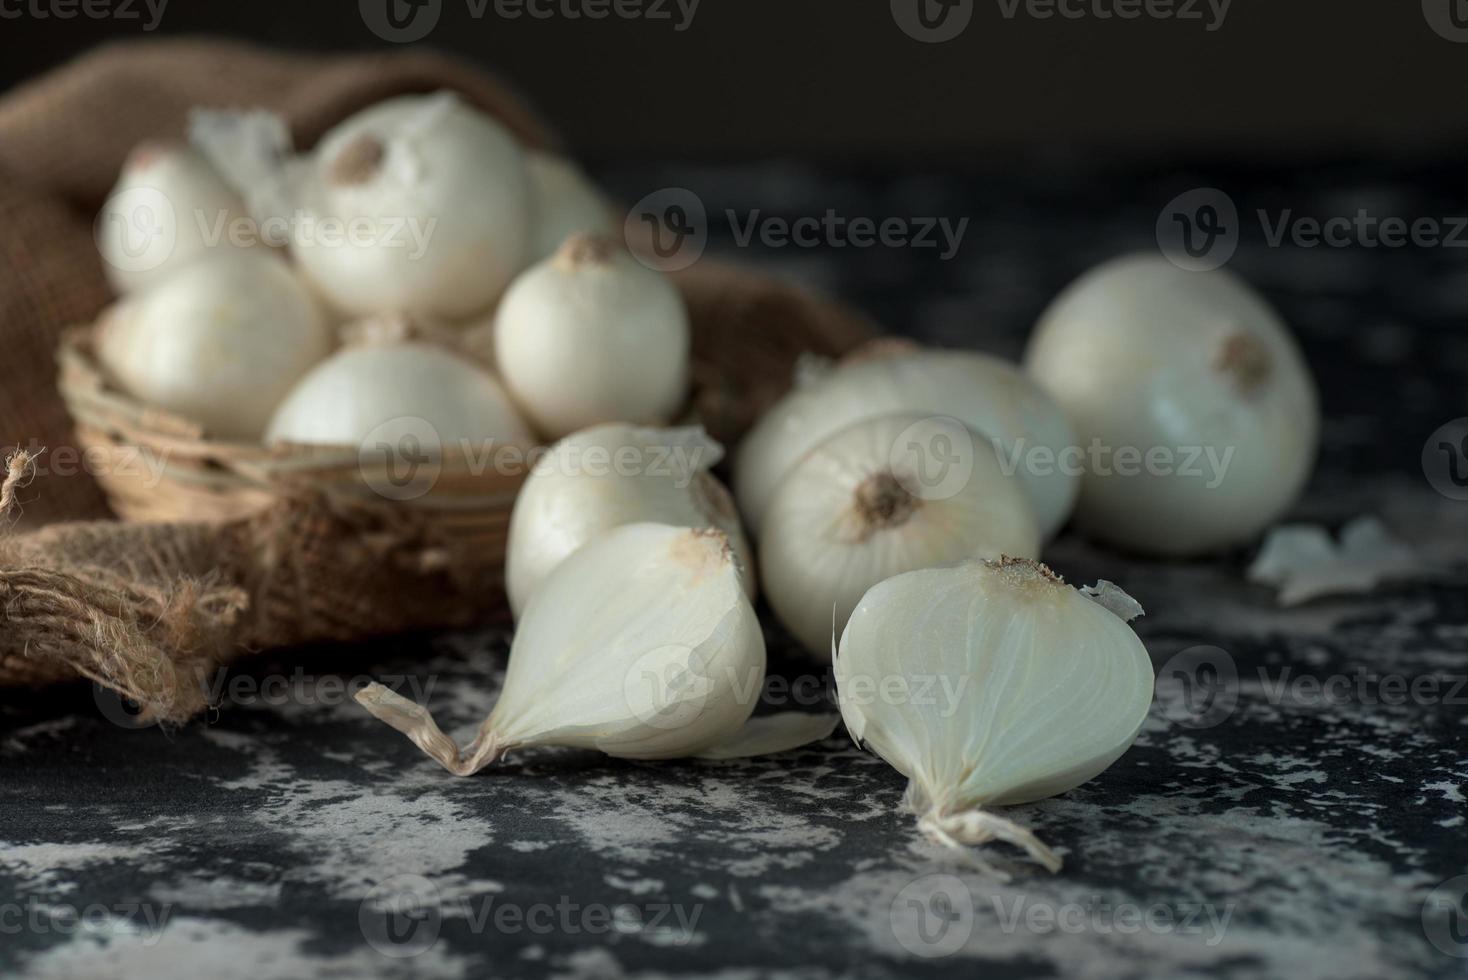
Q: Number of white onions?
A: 12